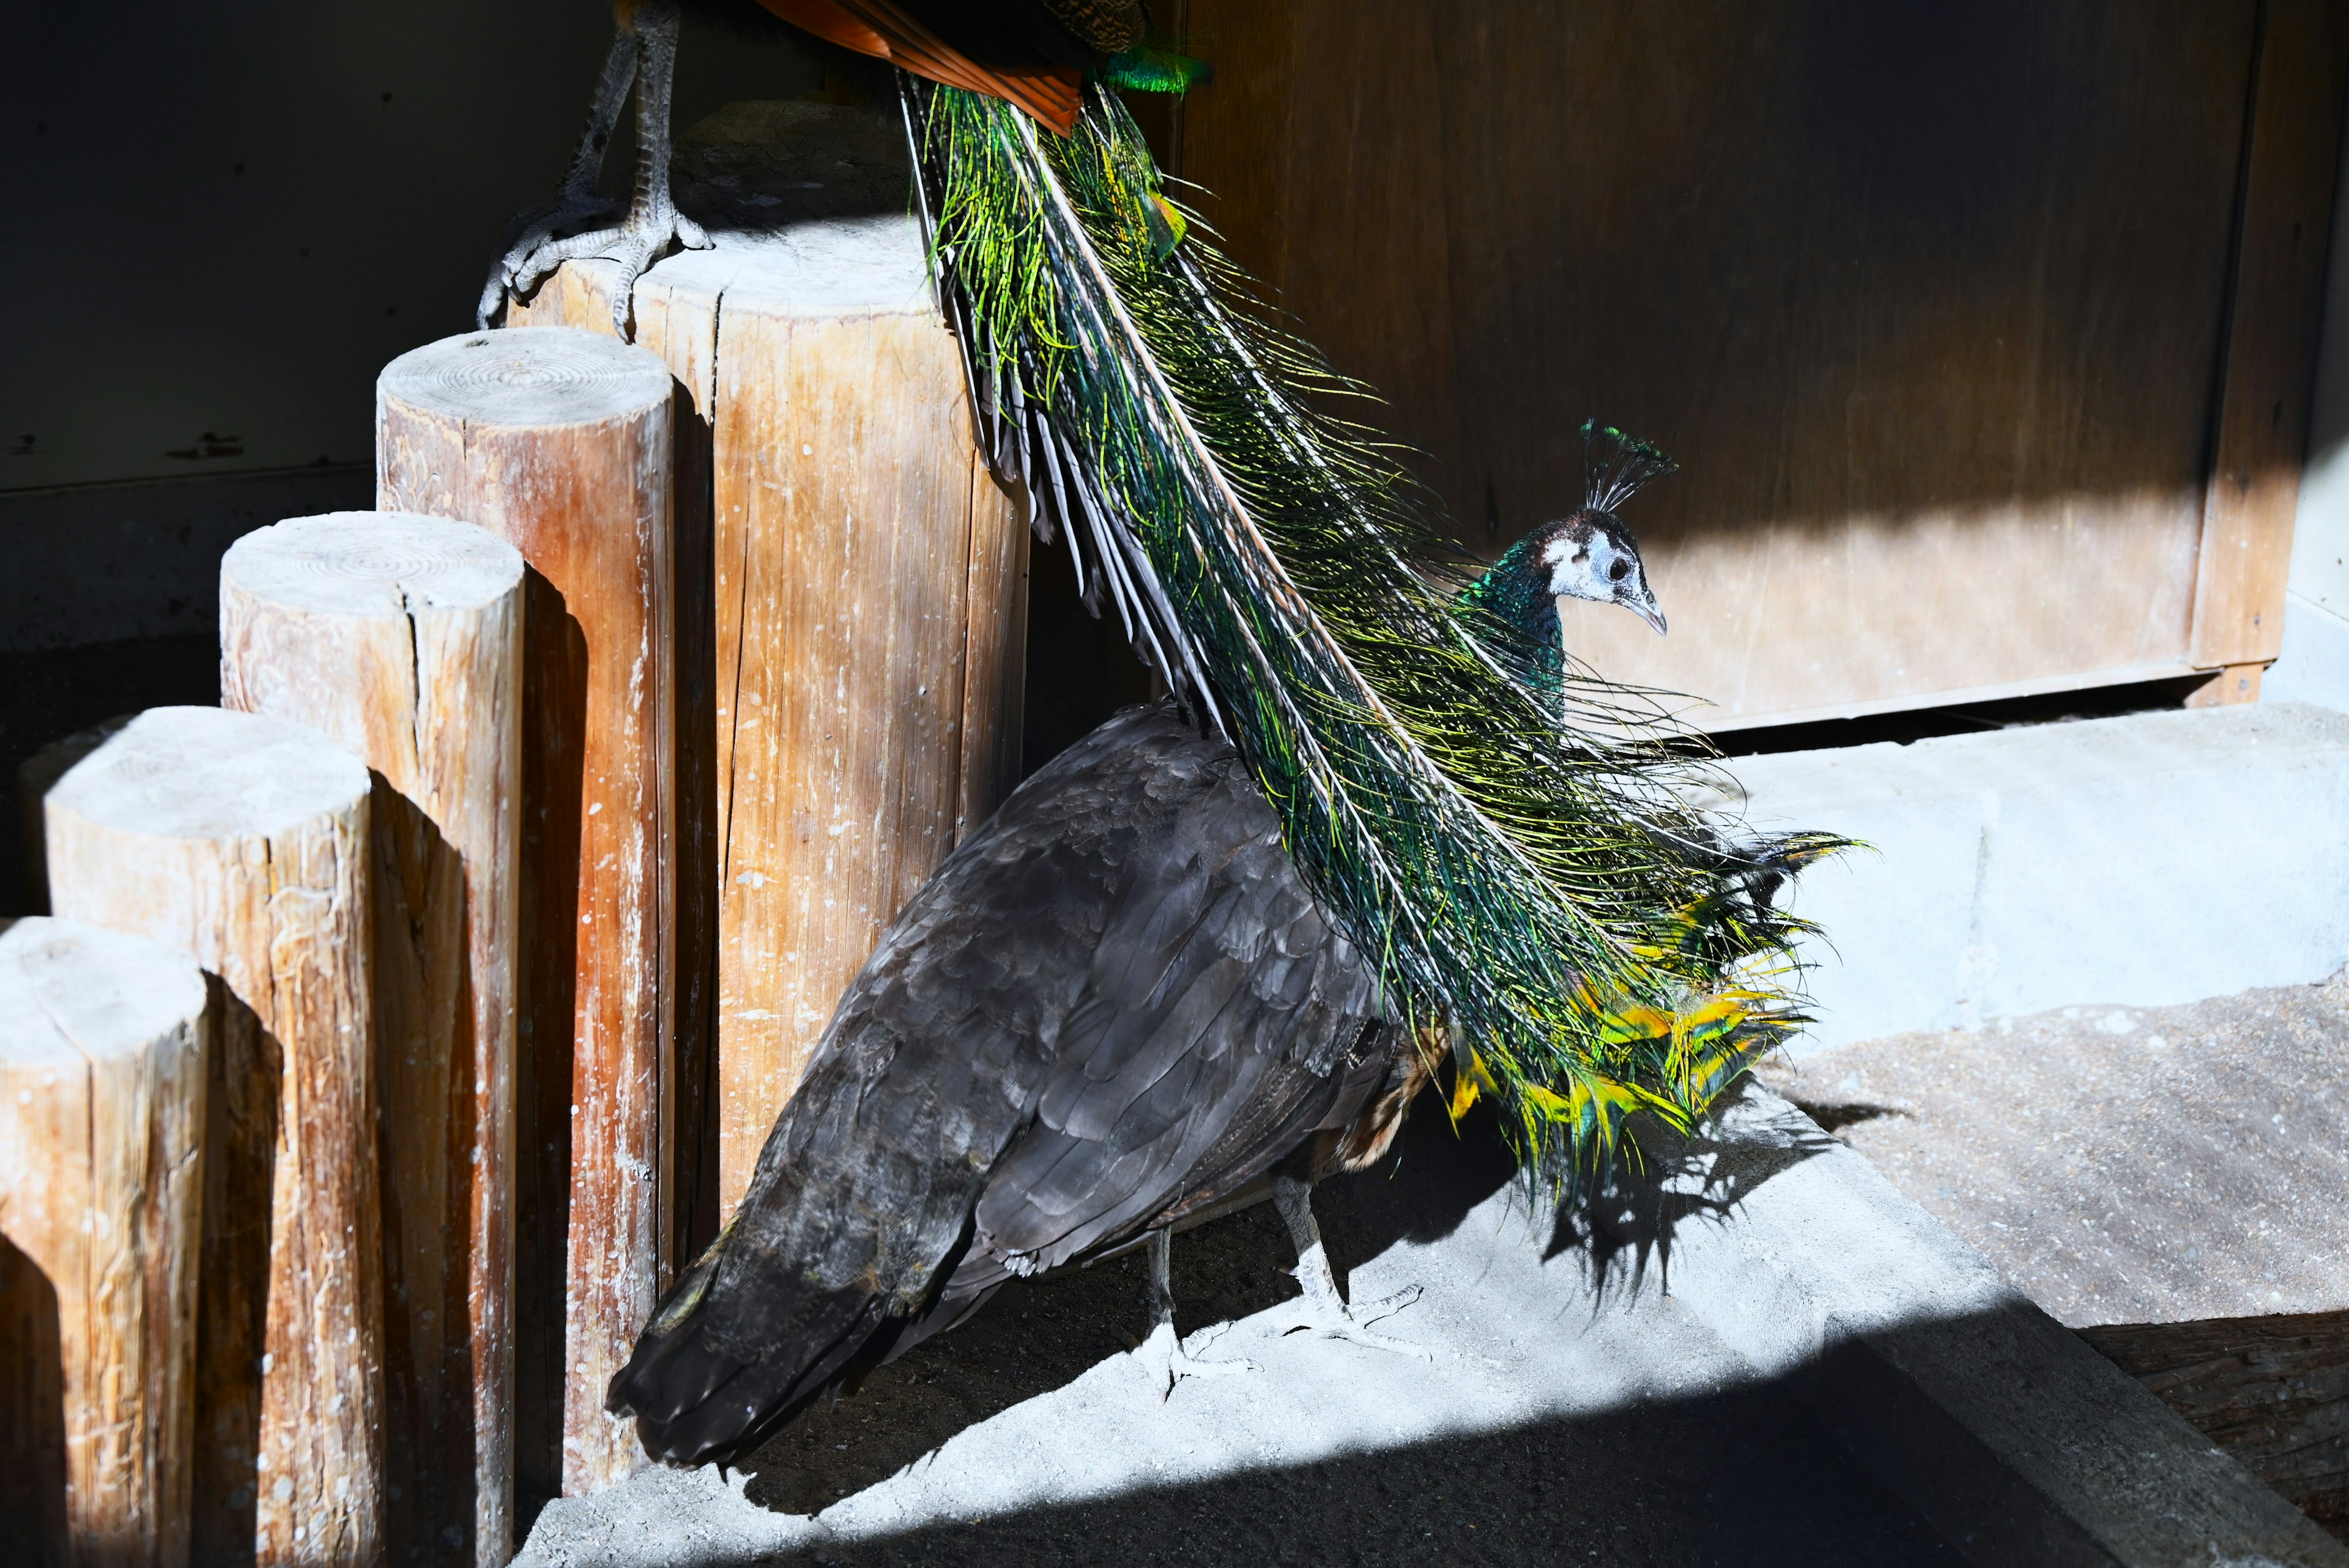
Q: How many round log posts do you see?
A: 5